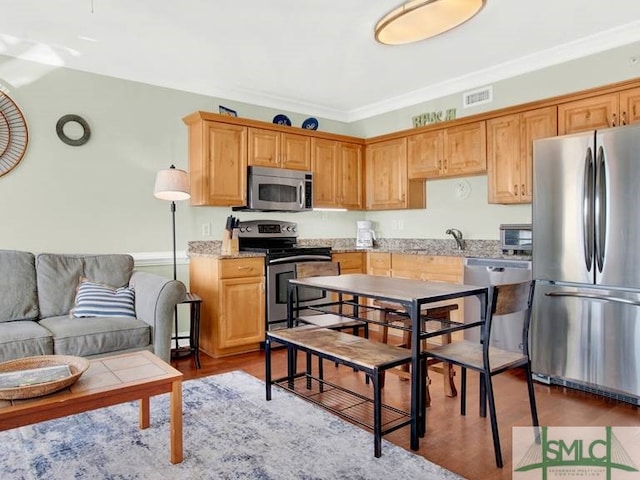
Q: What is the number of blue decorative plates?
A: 2